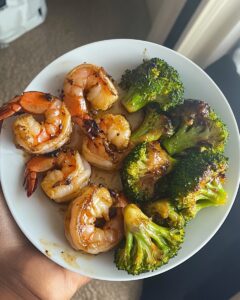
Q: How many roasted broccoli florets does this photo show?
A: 7